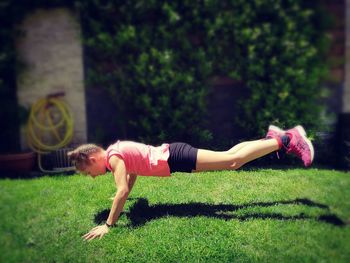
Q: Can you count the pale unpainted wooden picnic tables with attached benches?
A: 0